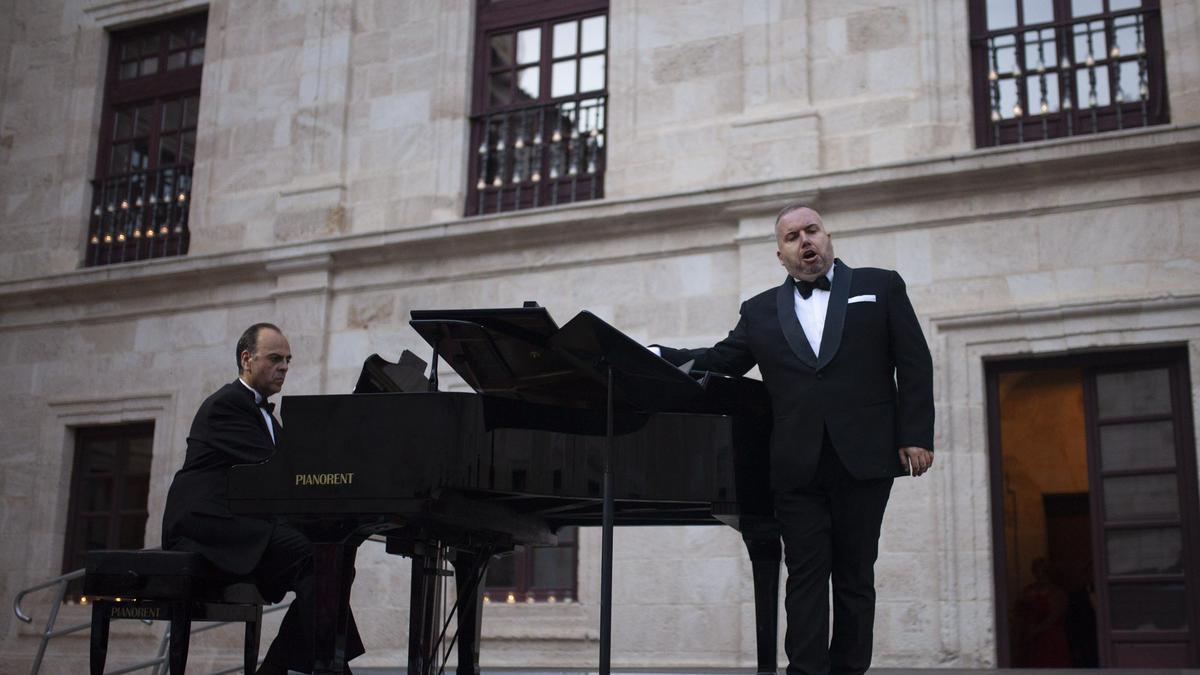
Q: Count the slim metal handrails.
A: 2